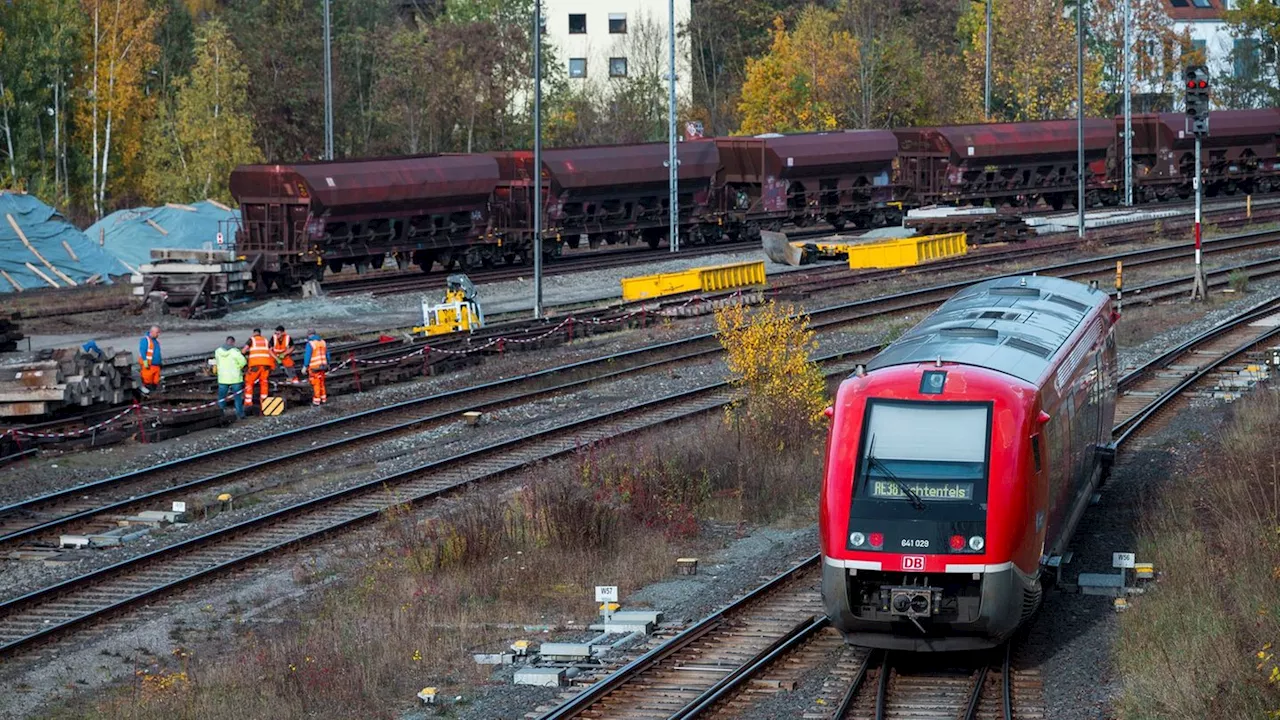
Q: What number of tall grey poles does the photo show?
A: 6